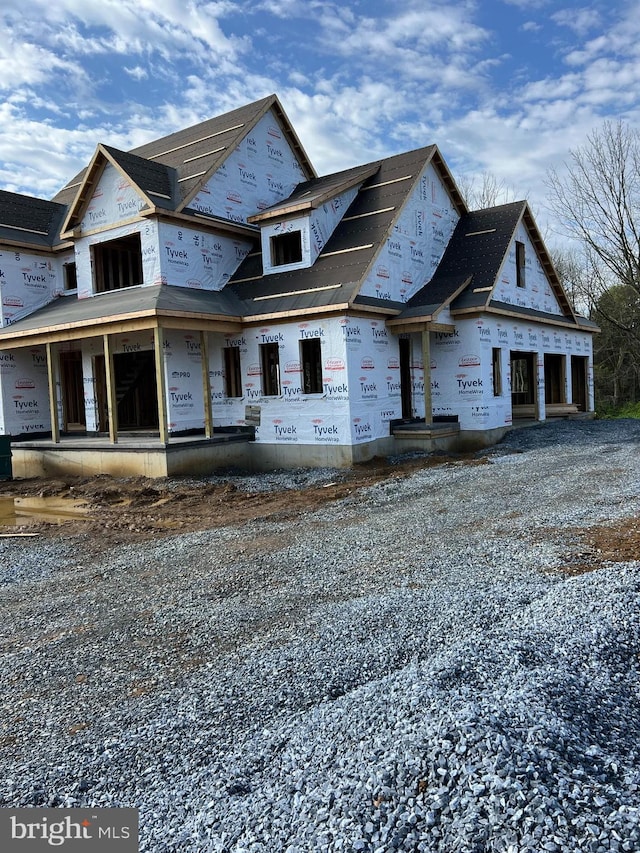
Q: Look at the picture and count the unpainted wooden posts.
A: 5